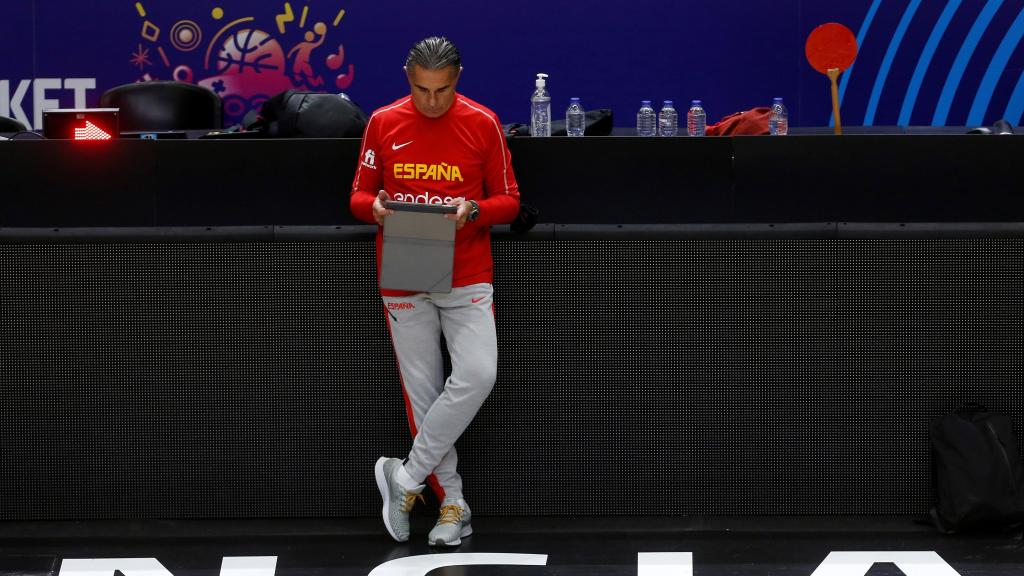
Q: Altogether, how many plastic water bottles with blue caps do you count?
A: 5